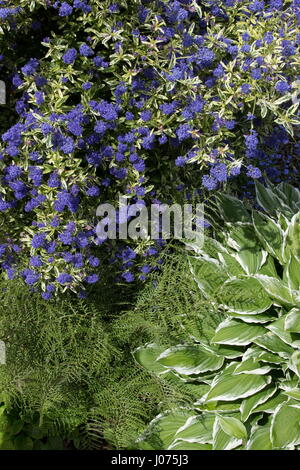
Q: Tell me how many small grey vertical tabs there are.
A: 2